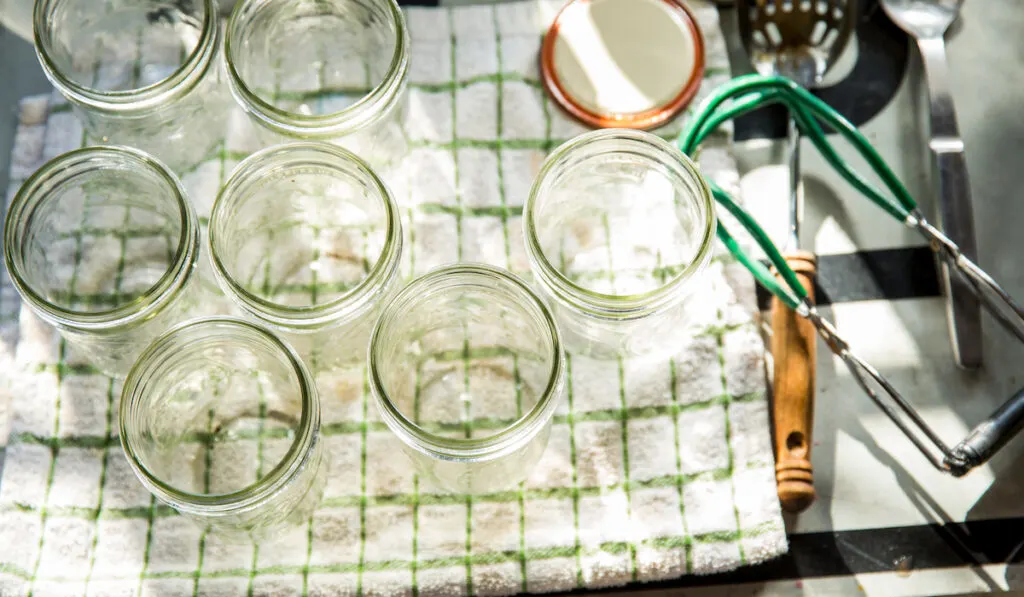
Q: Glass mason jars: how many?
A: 7